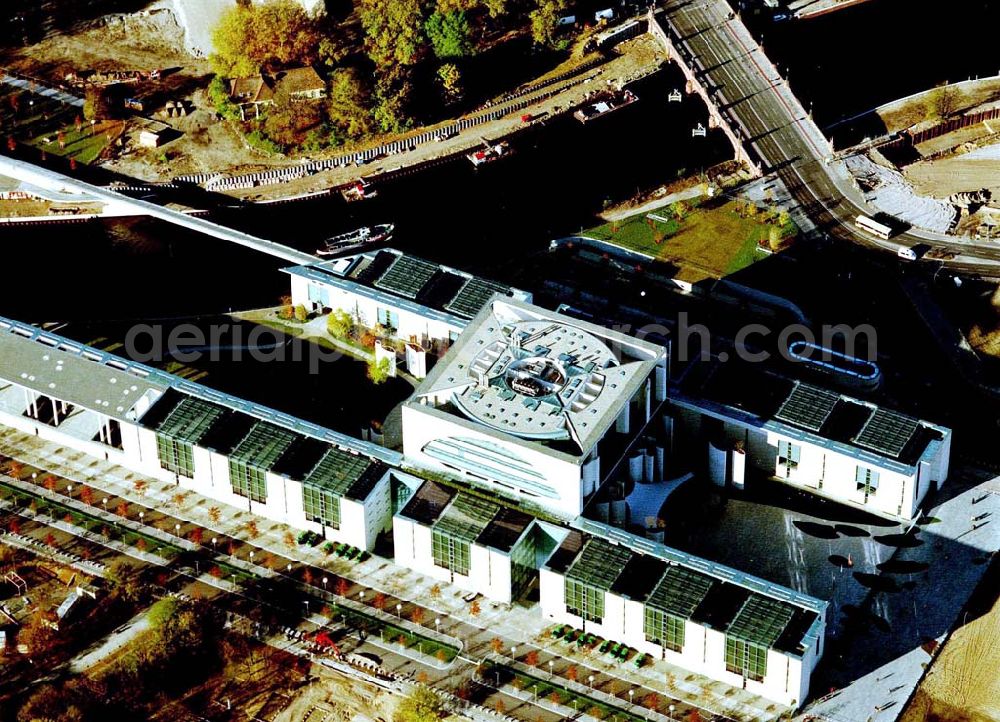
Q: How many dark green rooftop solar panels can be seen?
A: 11